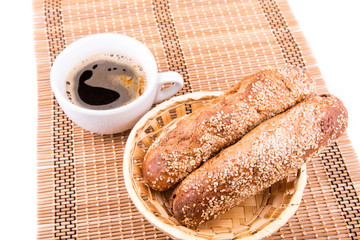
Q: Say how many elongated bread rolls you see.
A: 2